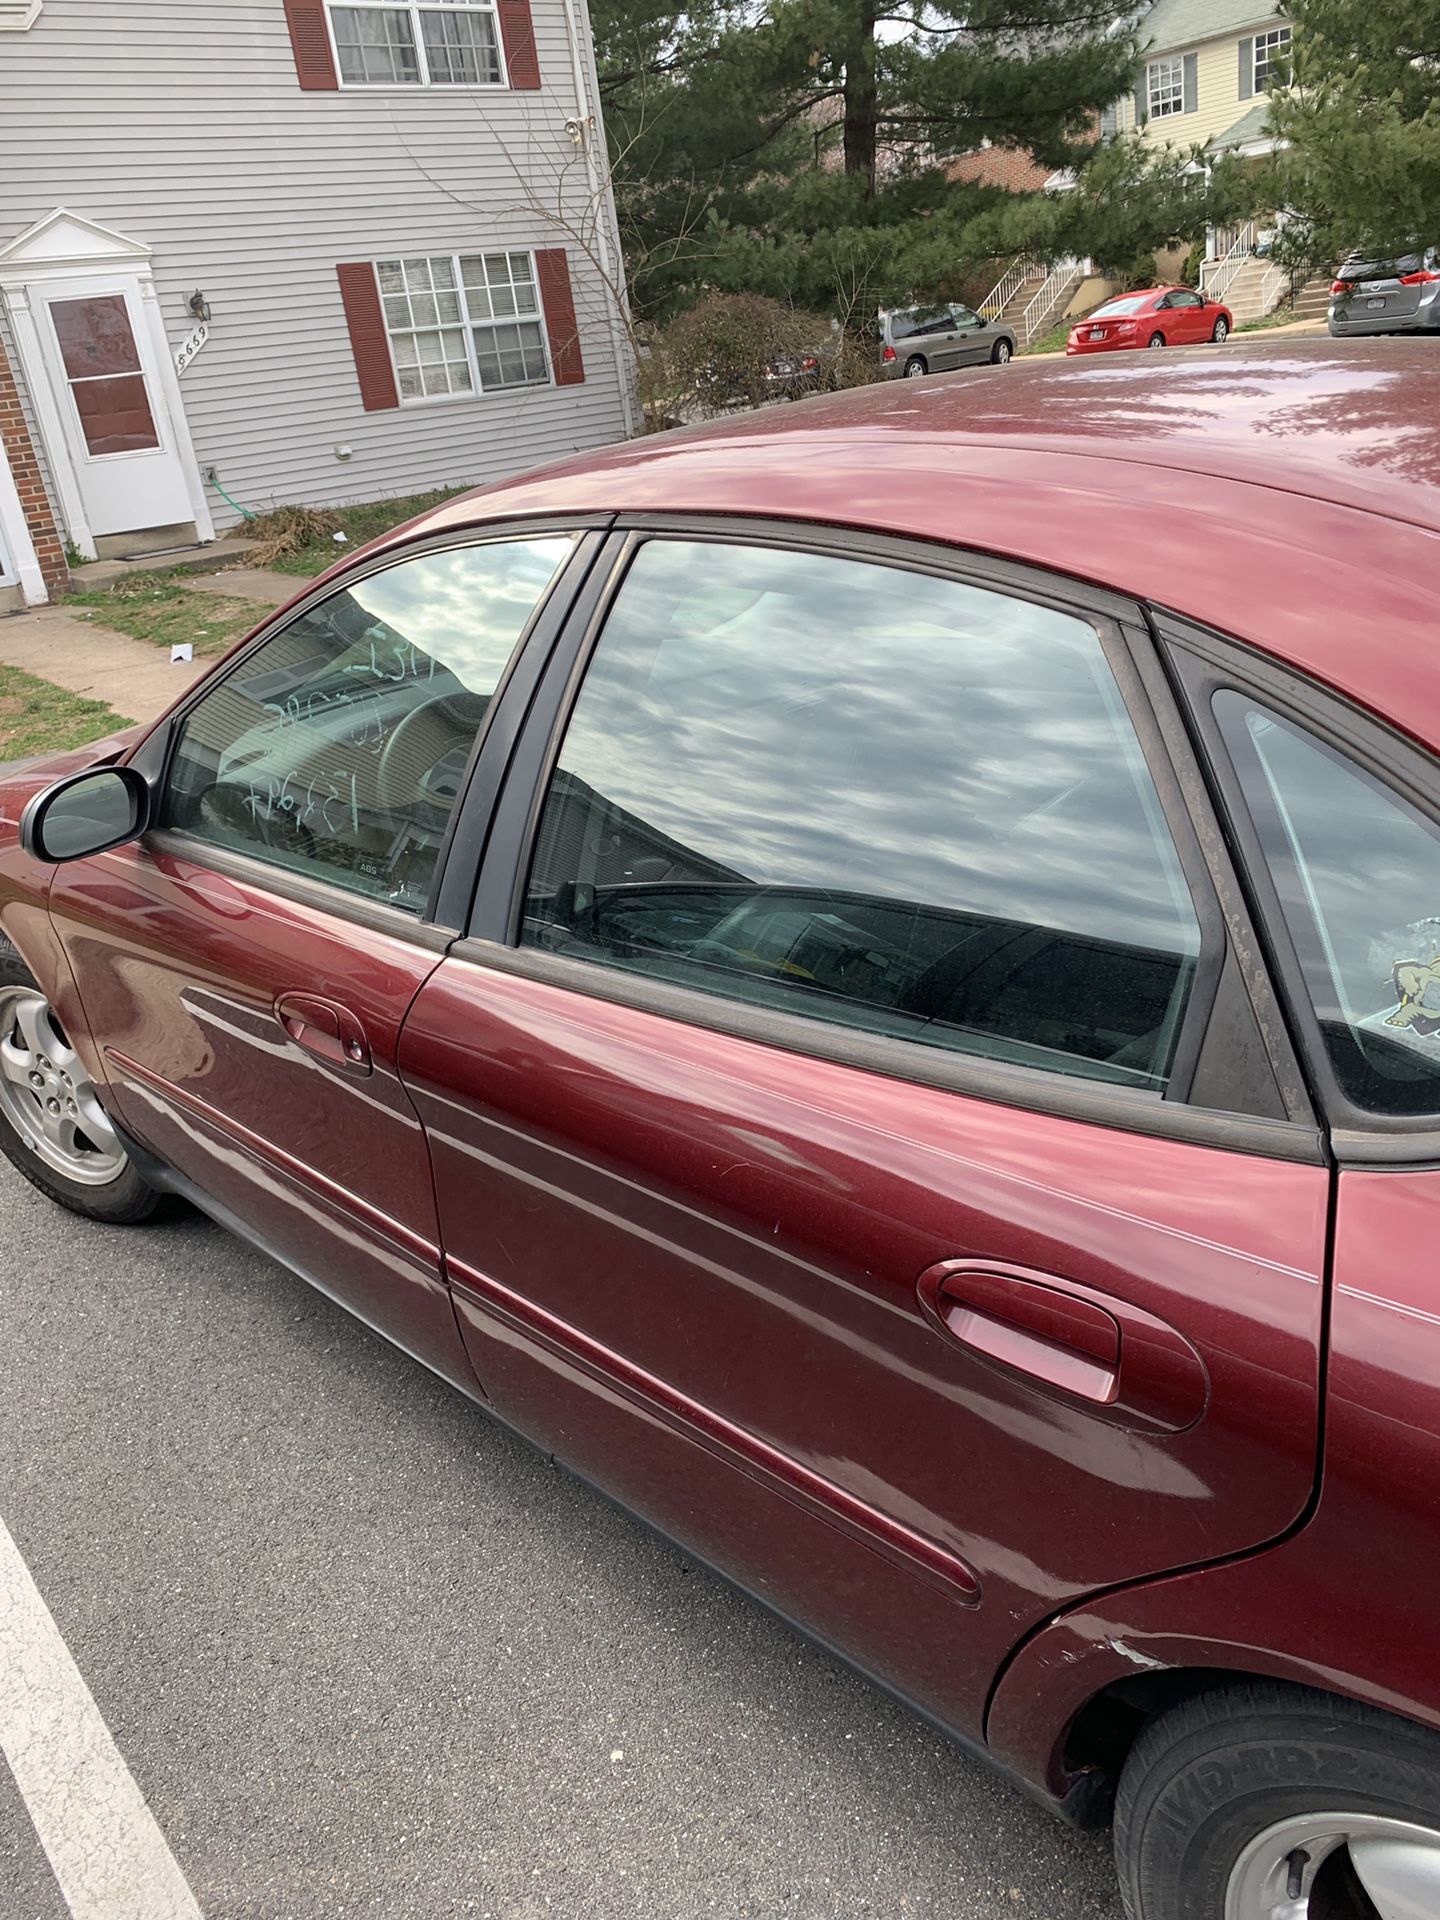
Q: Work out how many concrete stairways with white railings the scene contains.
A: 2